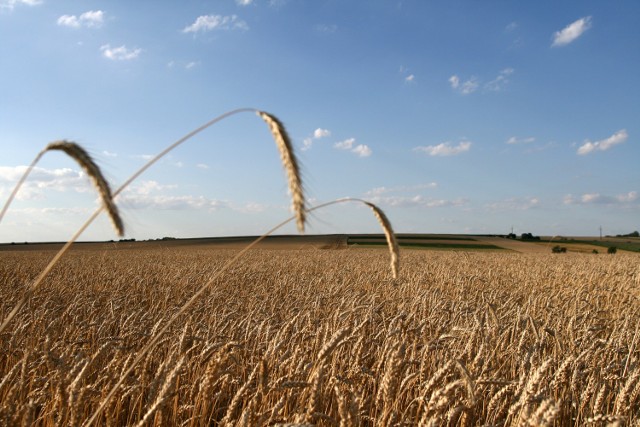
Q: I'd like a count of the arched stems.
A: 3